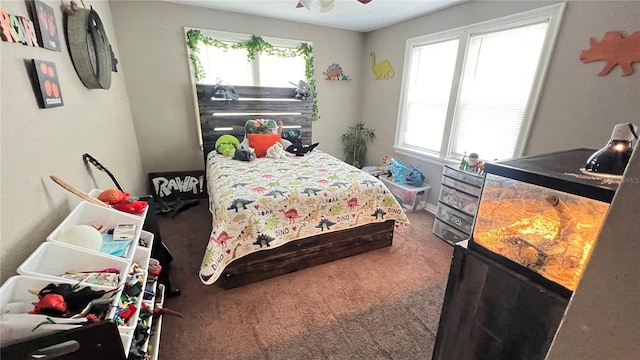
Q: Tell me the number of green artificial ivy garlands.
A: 1